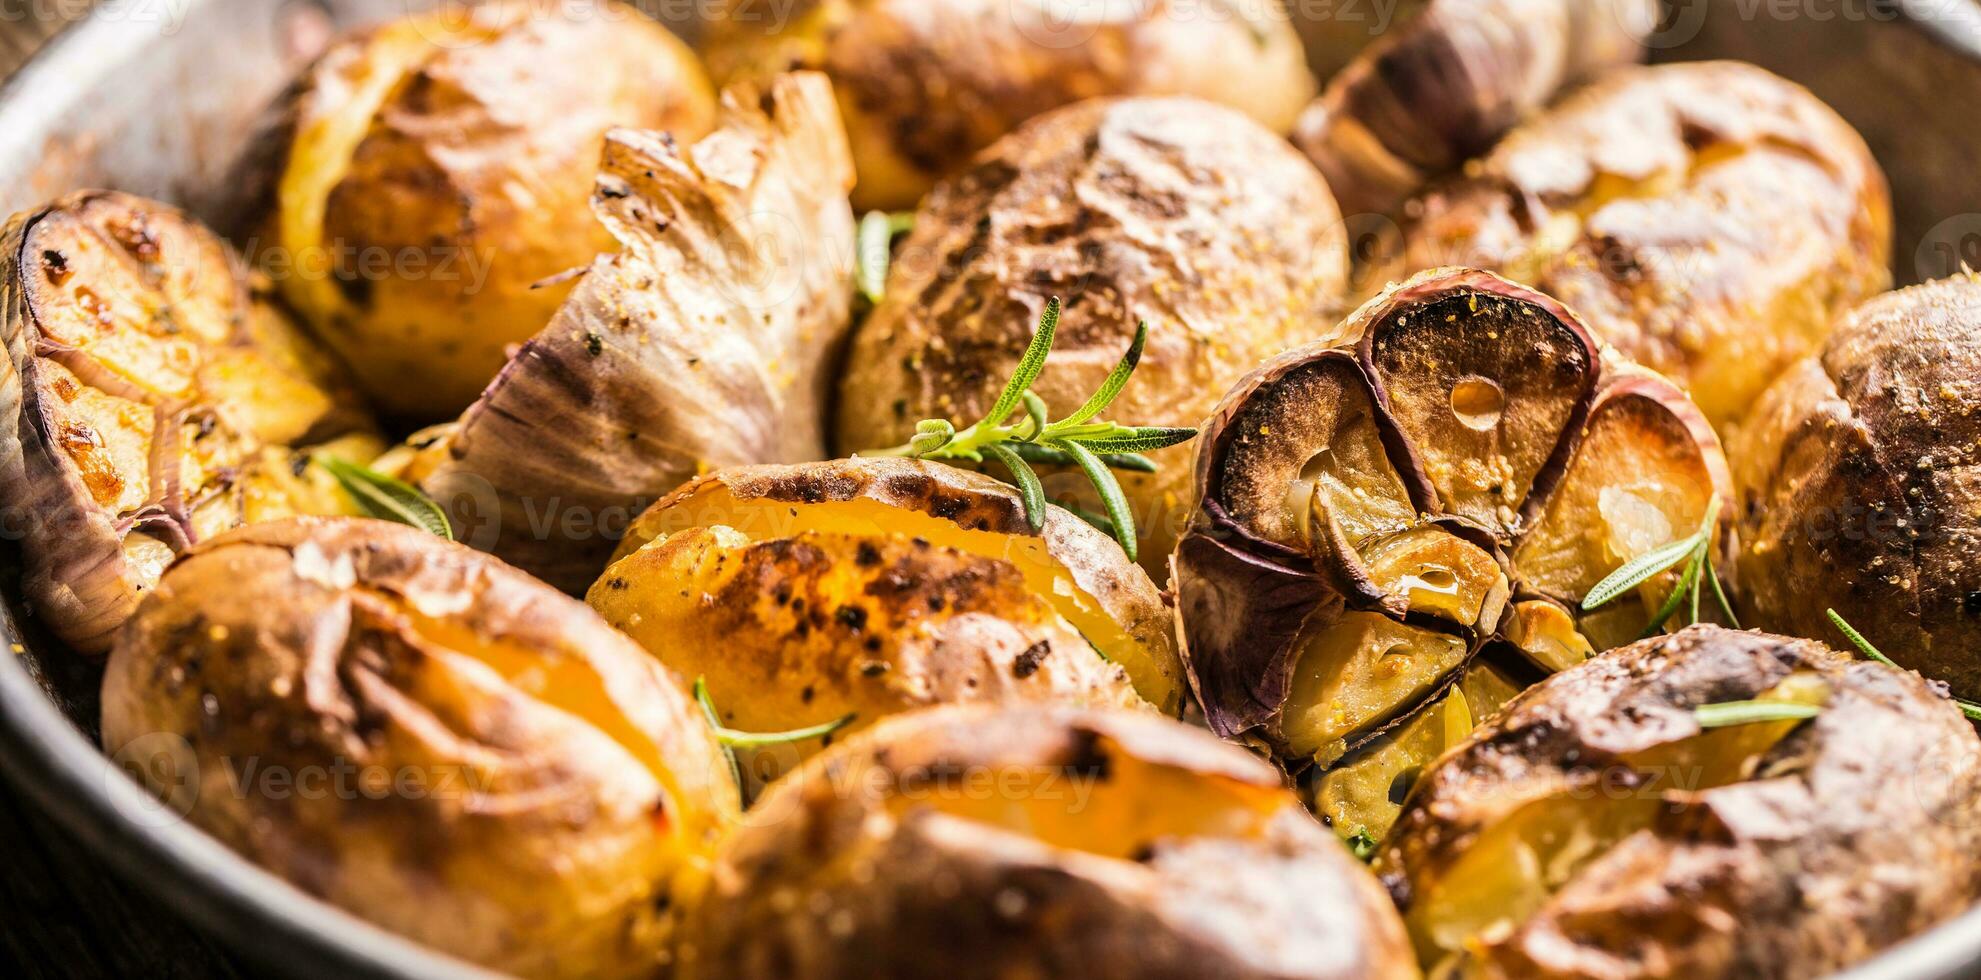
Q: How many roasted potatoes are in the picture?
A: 9